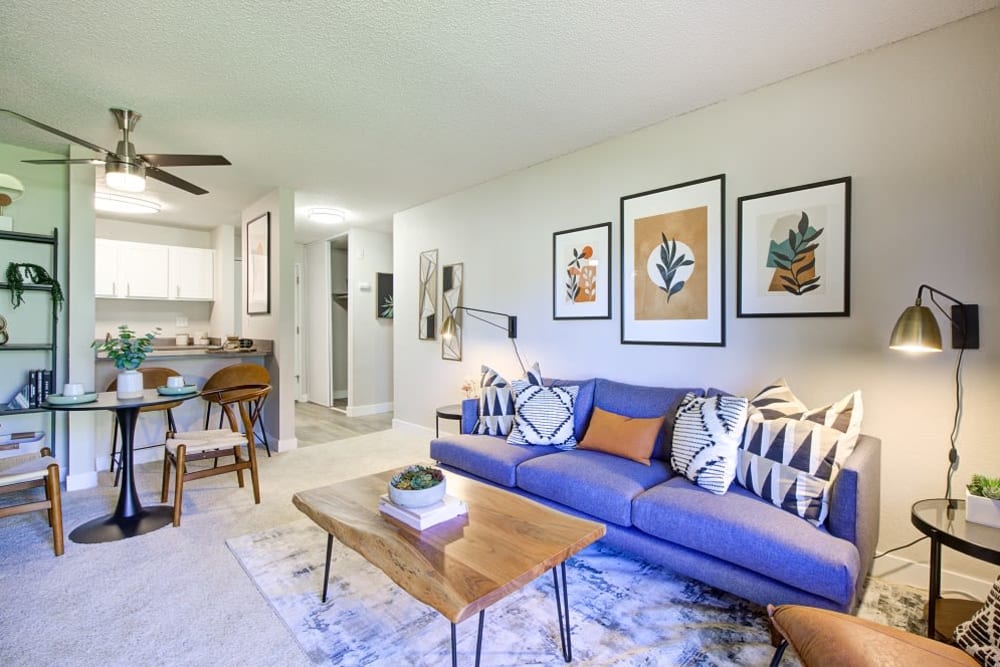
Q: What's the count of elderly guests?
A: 0